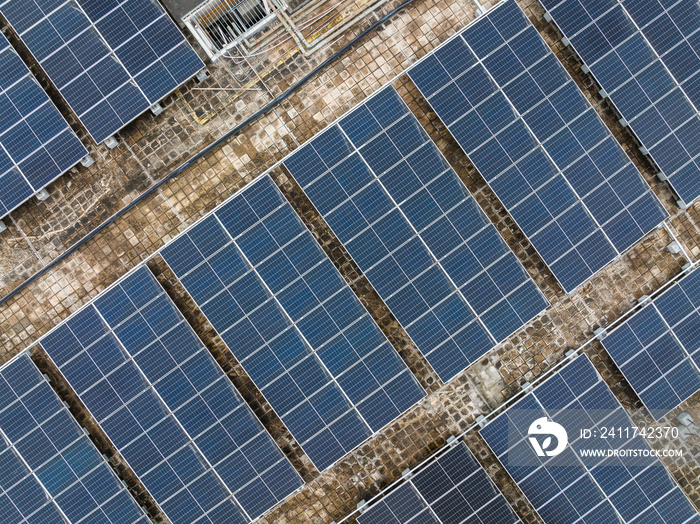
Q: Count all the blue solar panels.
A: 11